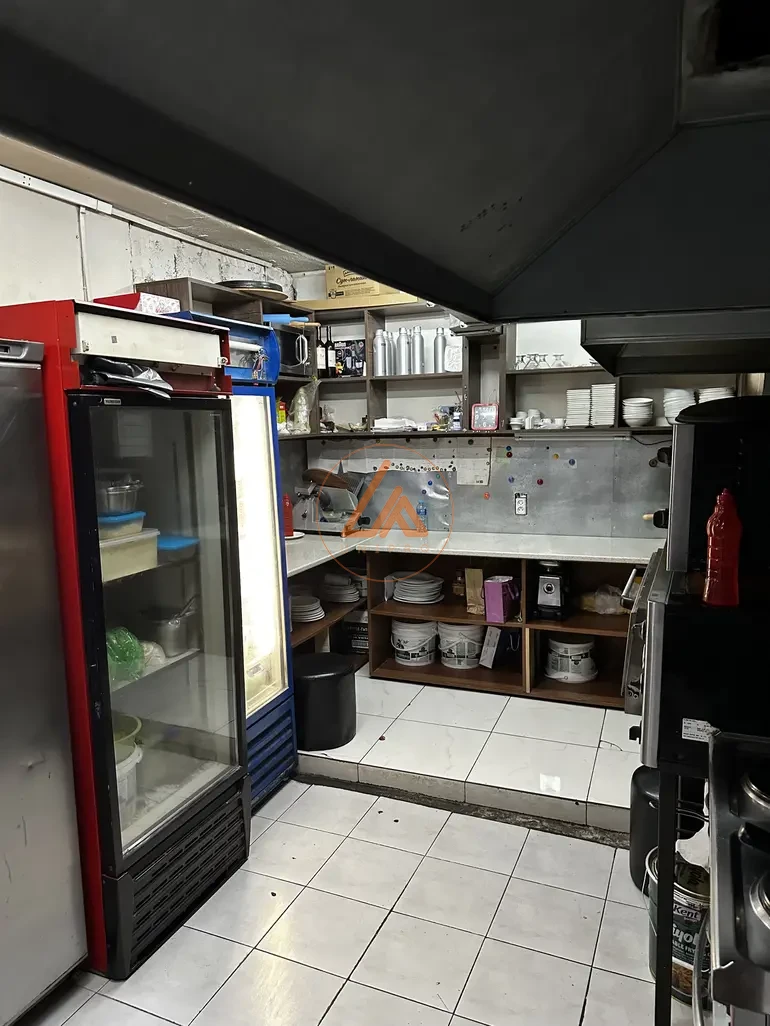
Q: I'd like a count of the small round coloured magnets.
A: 10